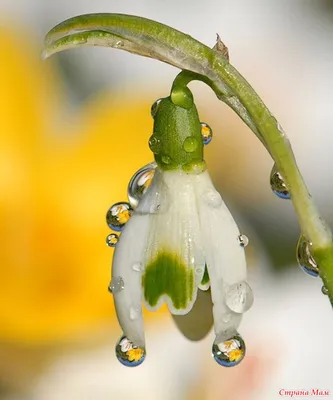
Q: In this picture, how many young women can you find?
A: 0